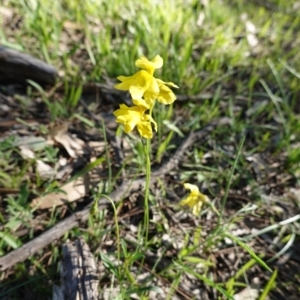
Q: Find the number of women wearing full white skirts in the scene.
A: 0